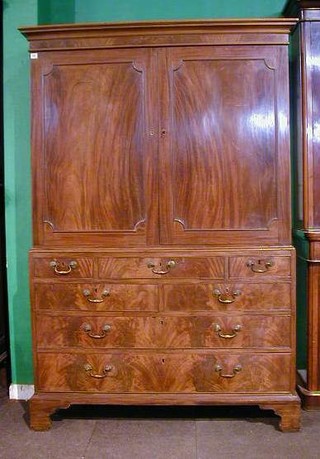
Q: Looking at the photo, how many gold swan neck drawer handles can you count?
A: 9